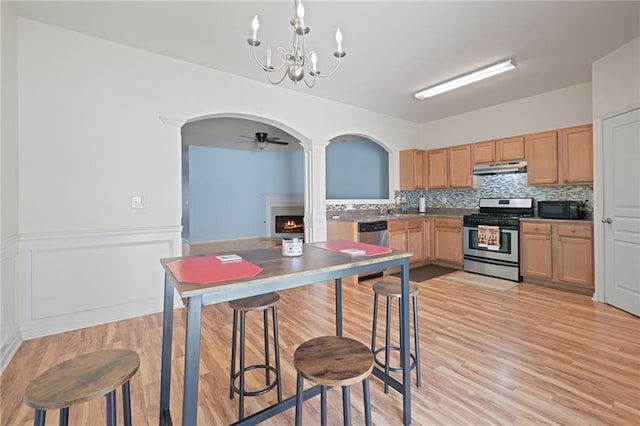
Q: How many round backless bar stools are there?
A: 4